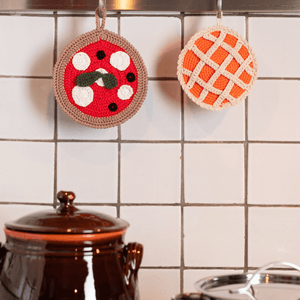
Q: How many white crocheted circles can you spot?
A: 5